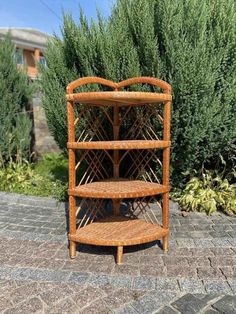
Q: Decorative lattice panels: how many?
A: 6